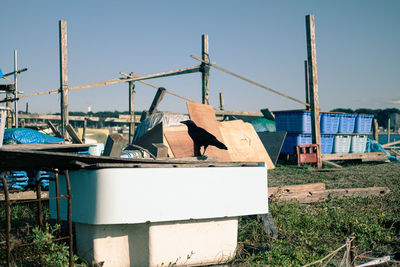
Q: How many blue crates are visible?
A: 6